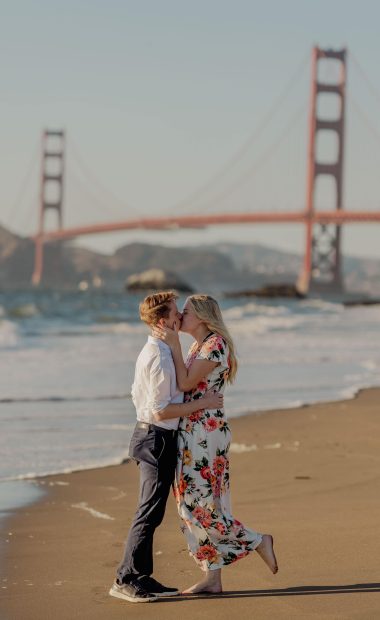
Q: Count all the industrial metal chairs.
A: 0